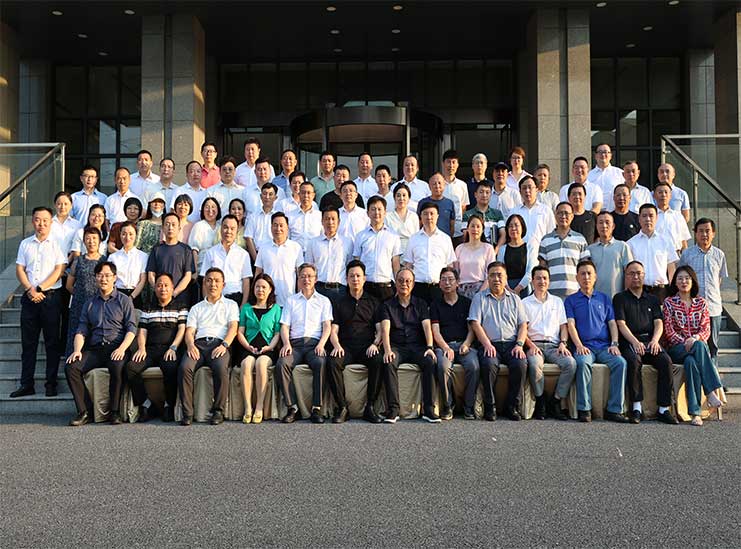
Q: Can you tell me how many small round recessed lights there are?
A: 14